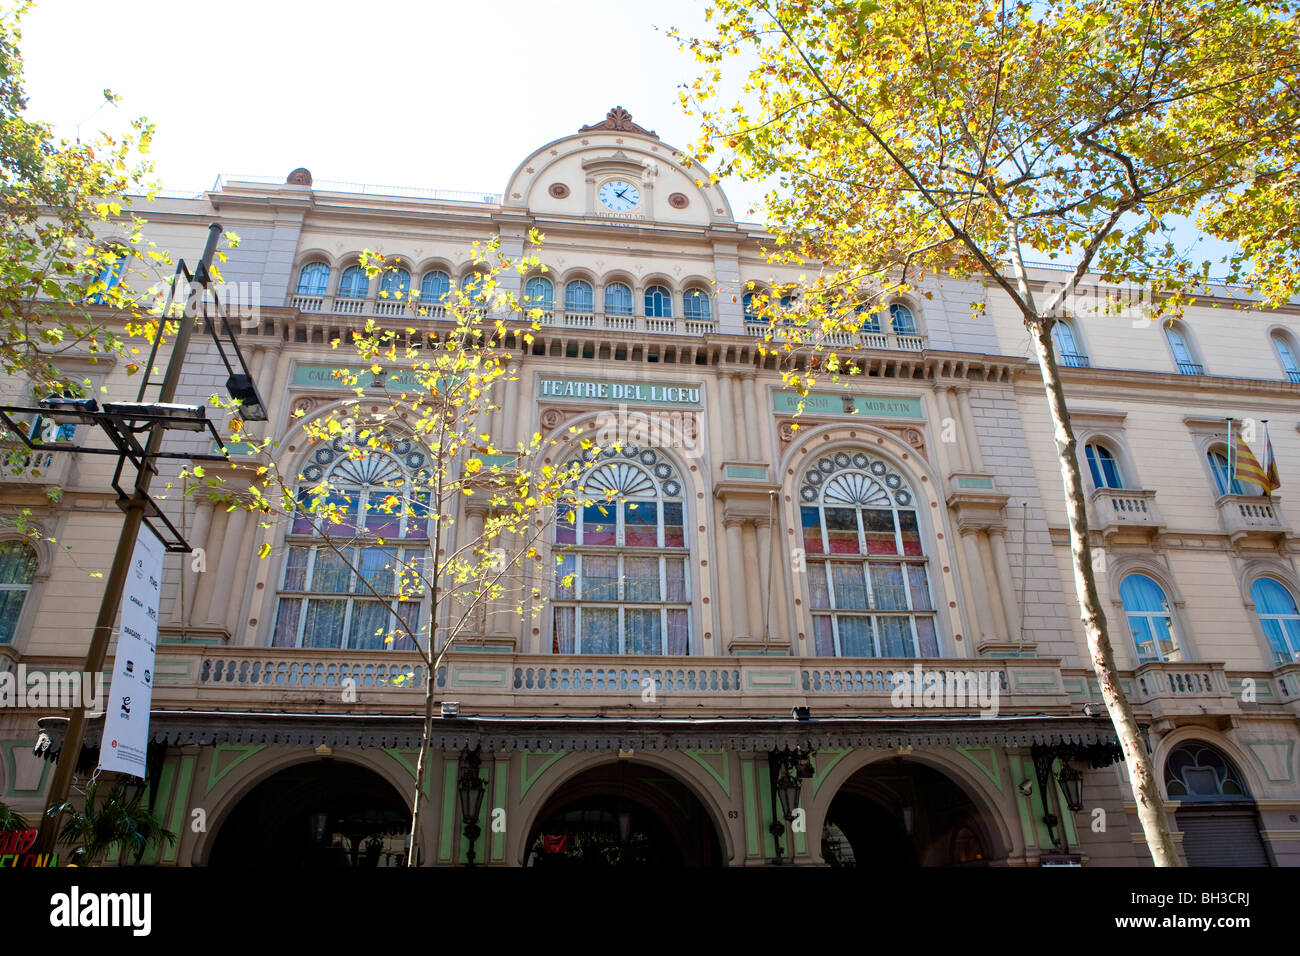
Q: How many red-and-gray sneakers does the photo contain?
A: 0